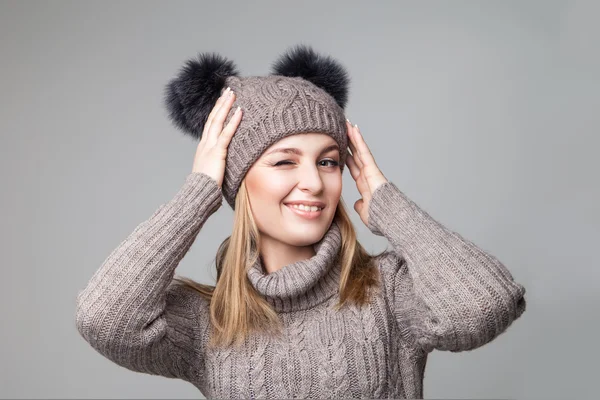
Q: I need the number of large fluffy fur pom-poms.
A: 2